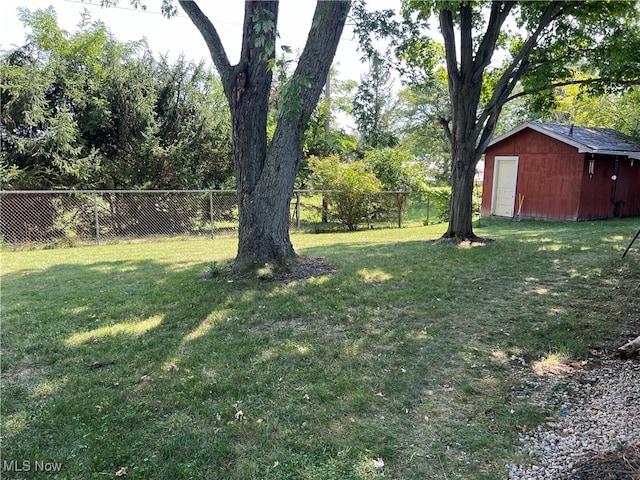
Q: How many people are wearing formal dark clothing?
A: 0